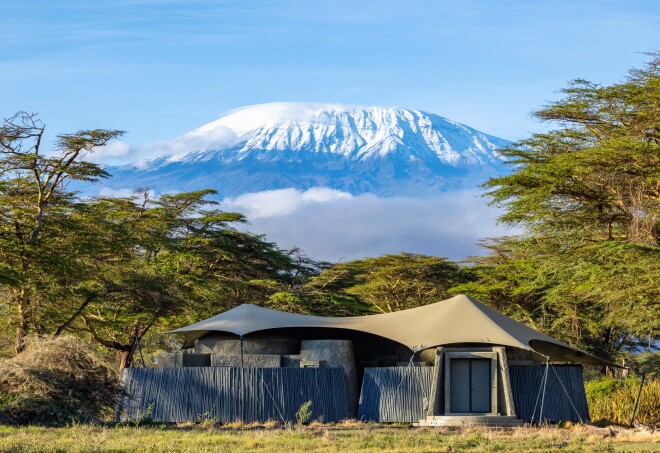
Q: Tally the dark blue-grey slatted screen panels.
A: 3